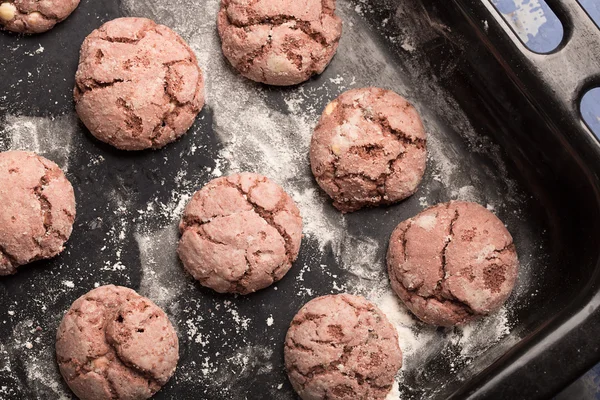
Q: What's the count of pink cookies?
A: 9